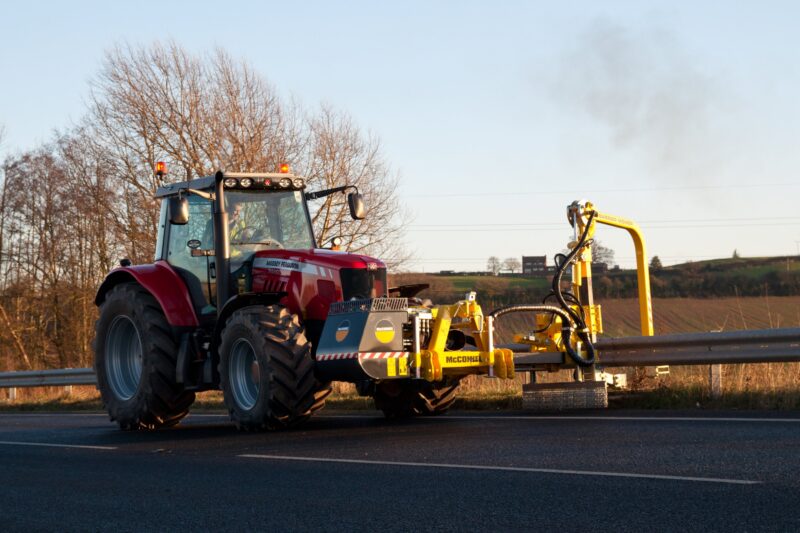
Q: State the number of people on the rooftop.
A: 0